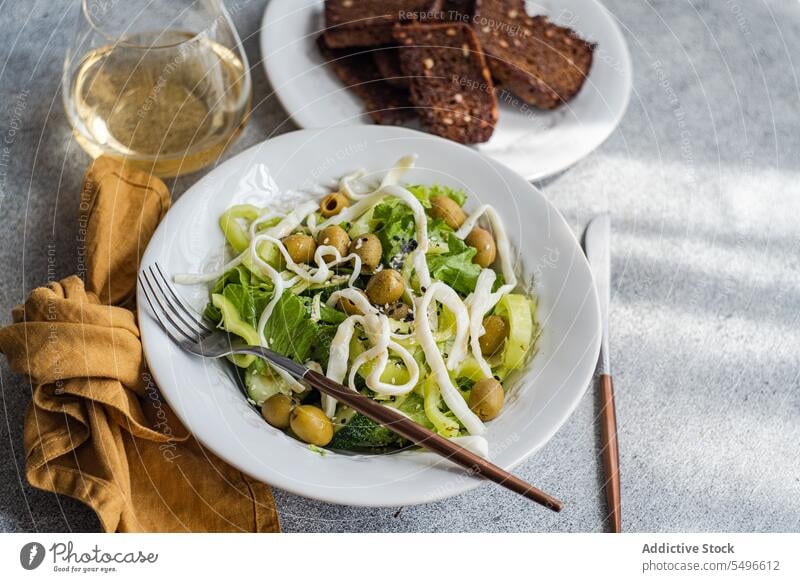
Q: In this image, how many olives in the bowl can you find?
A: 13